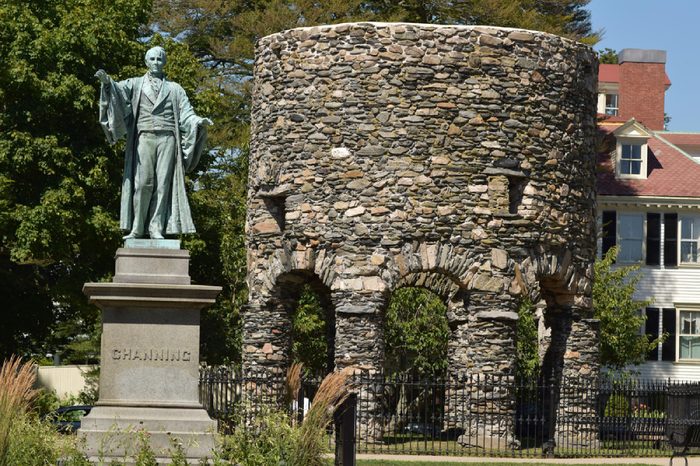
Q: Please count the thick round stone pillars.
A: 4